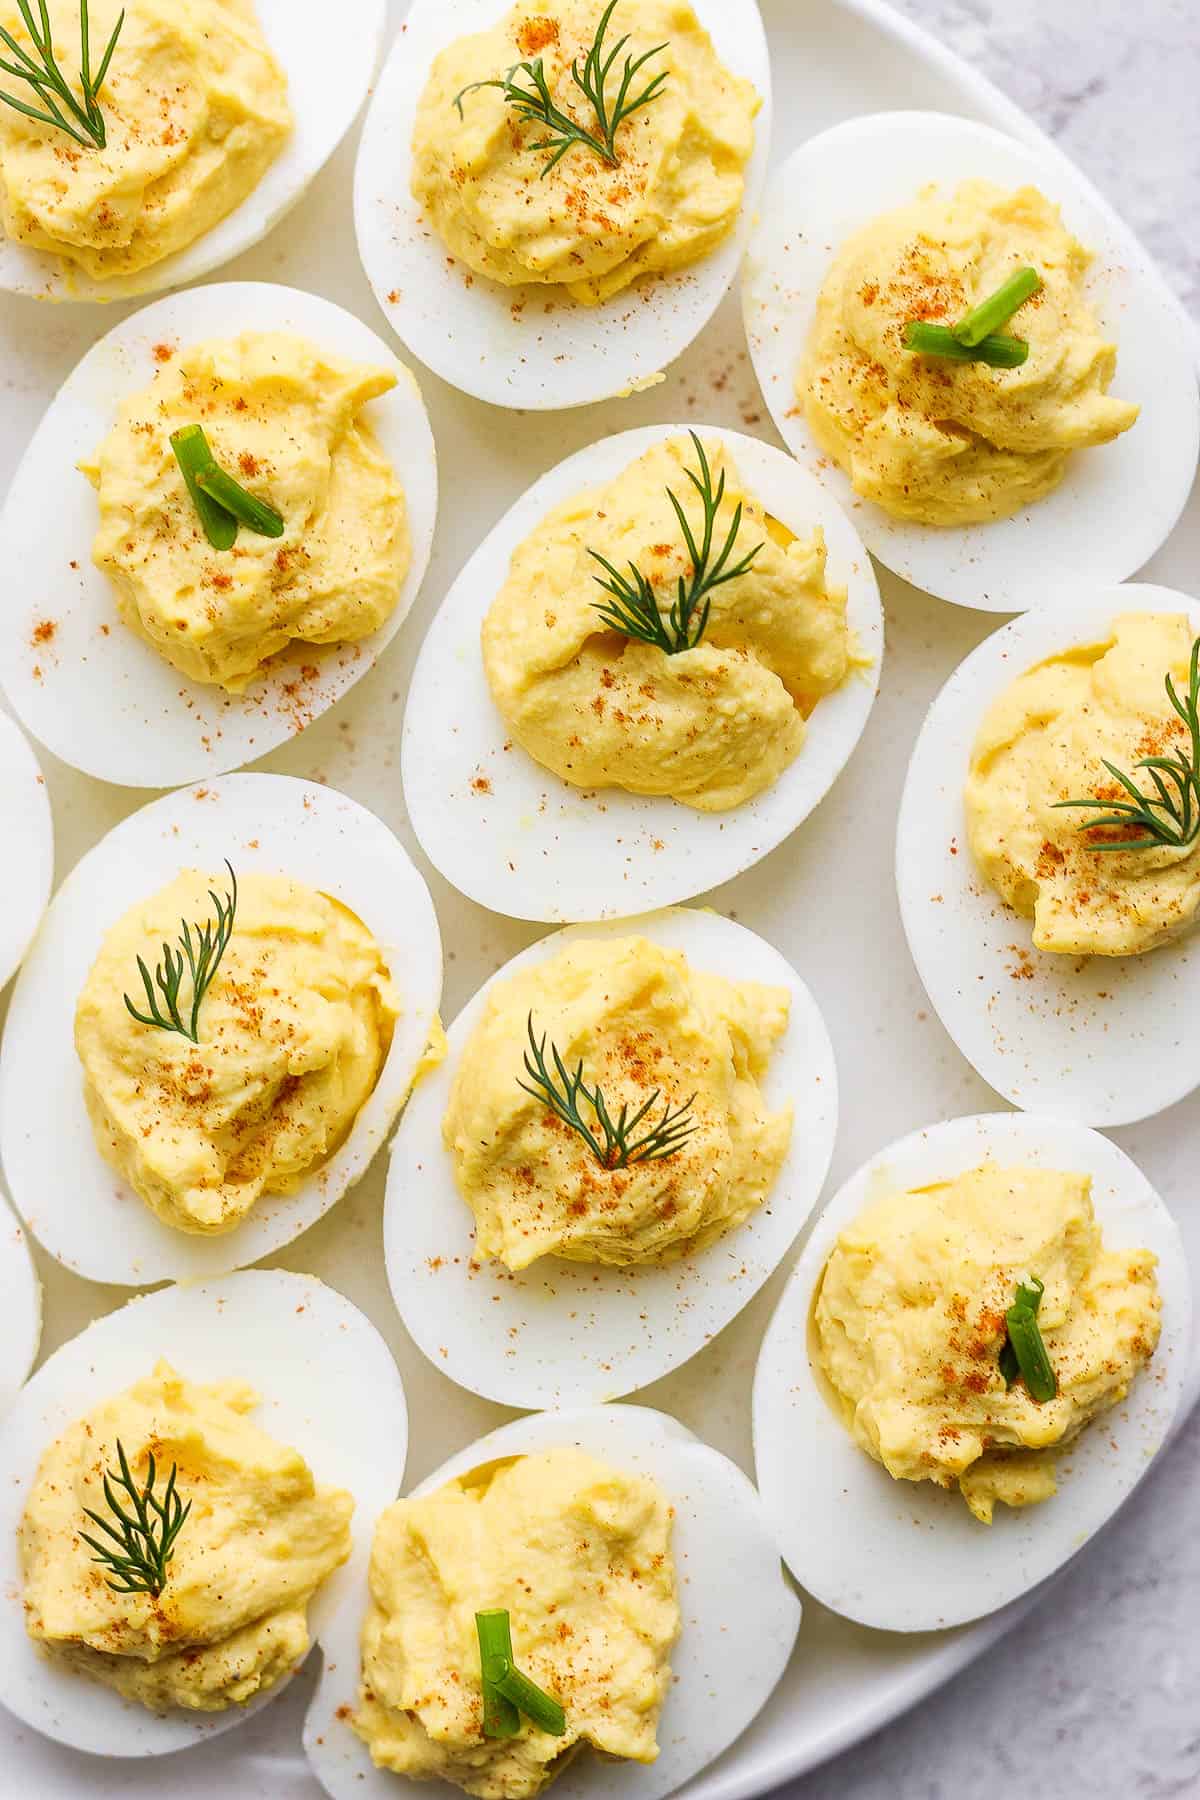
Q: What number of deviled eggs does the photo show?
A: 11